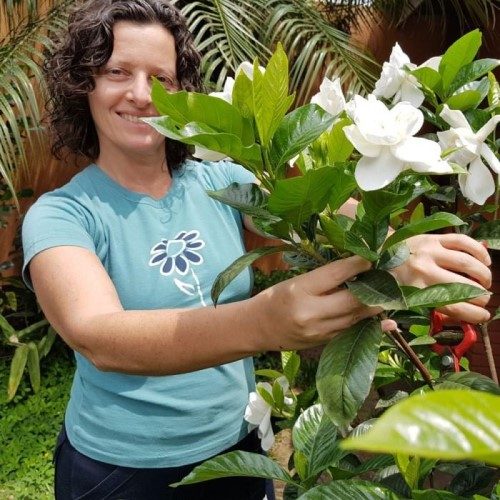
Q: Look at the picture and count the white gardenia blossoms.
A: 6